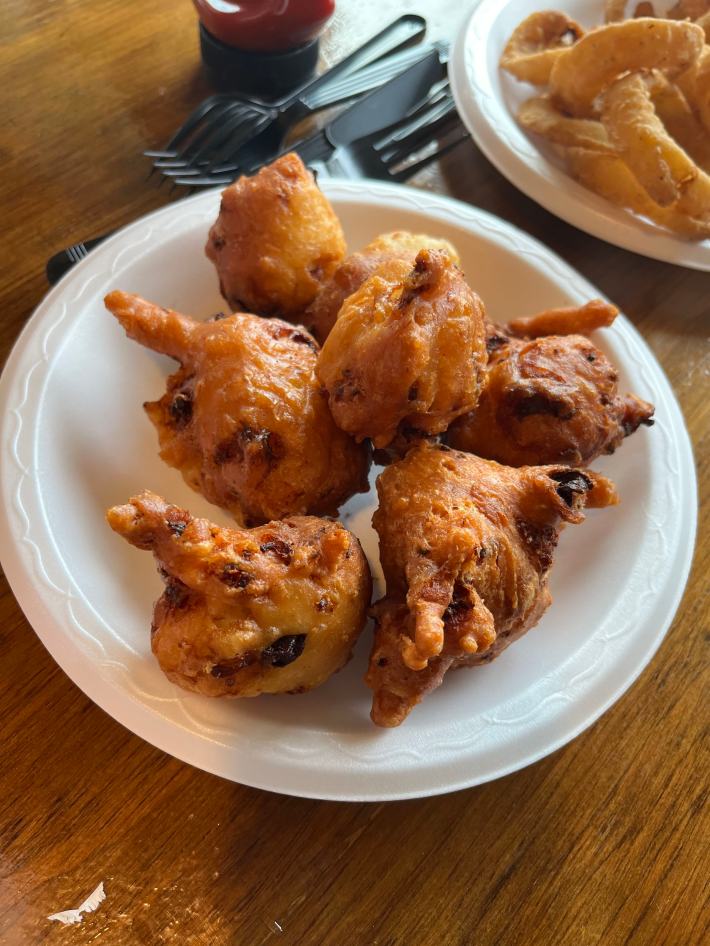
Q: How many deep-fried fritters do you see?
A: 7